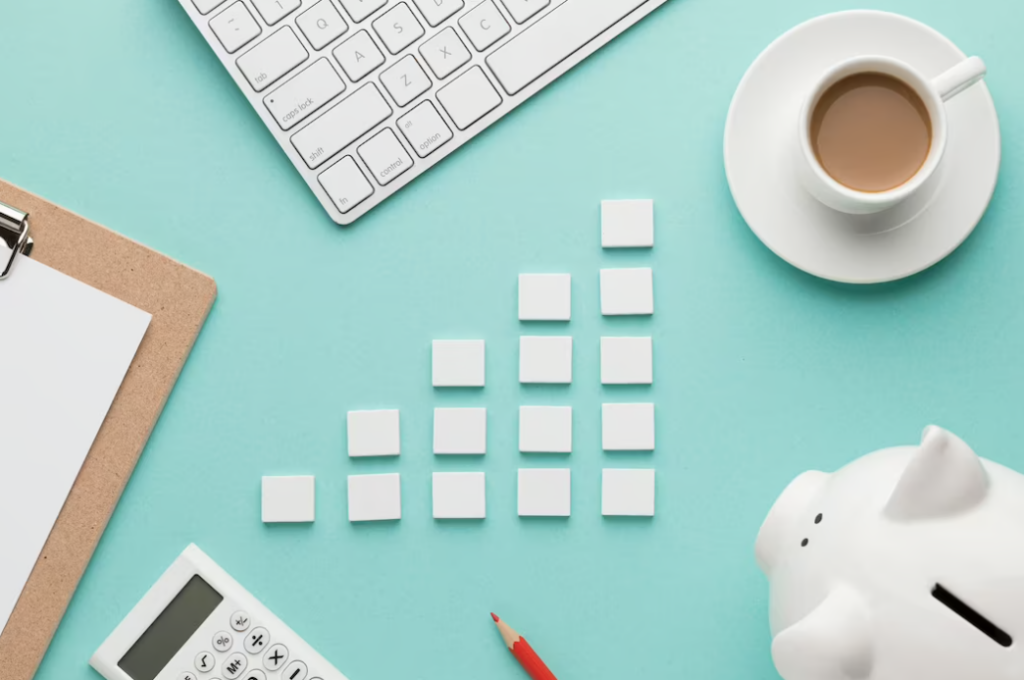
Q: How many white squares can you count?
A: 15